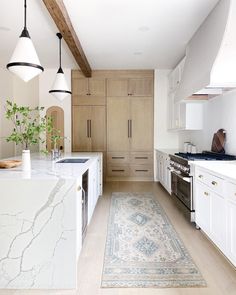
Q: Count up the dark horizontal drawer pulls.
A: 4